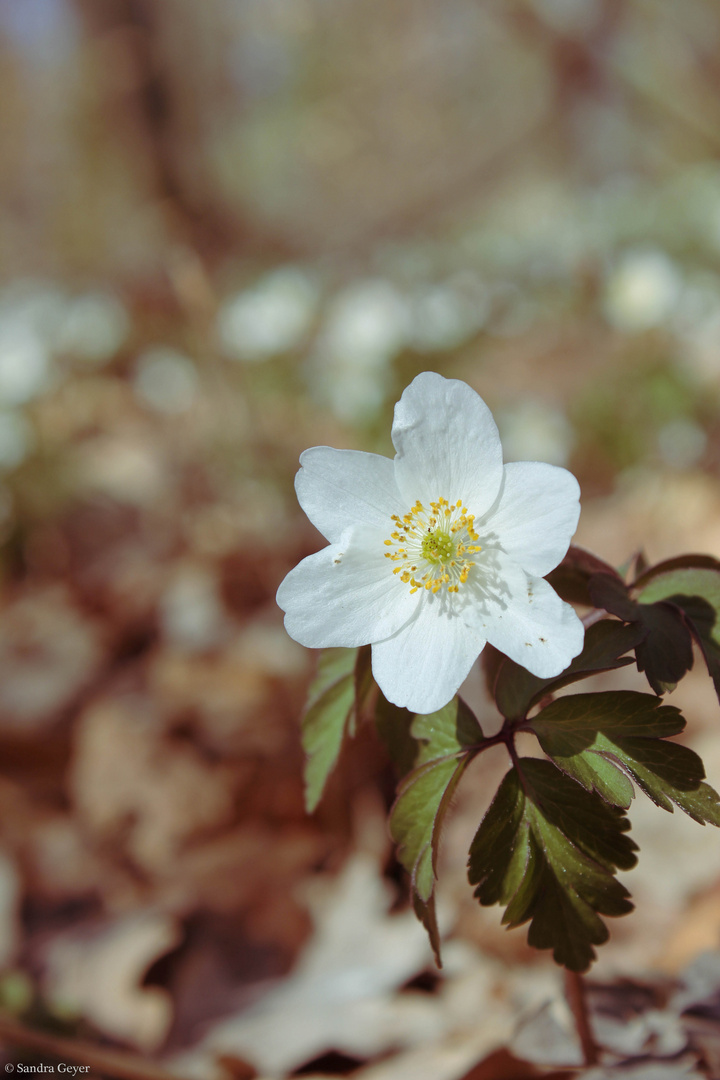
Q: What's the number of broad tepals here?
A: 6